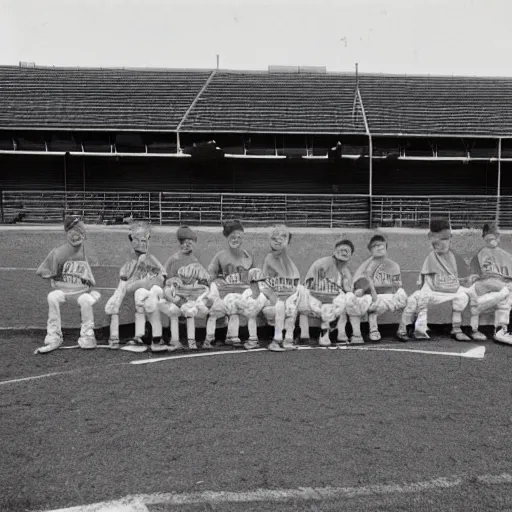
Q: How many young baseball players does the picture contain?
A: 9